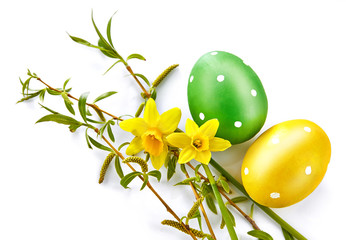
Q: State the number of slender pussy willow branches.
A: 3